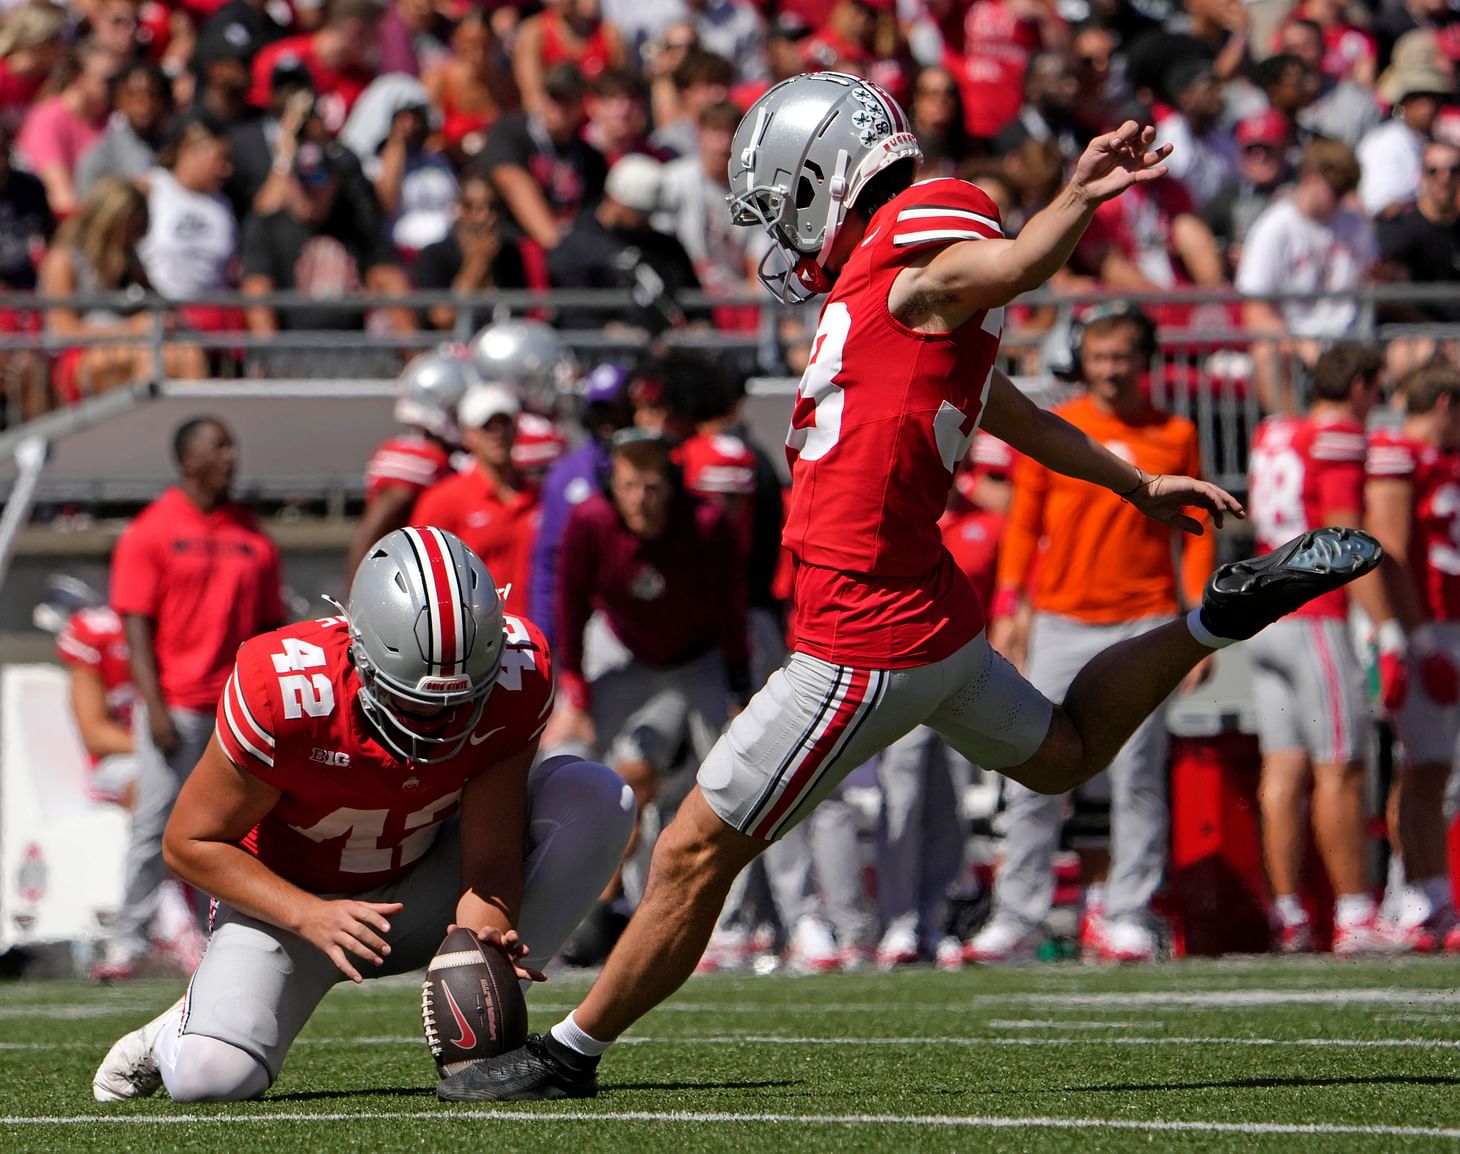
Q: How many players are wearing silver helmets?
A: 4